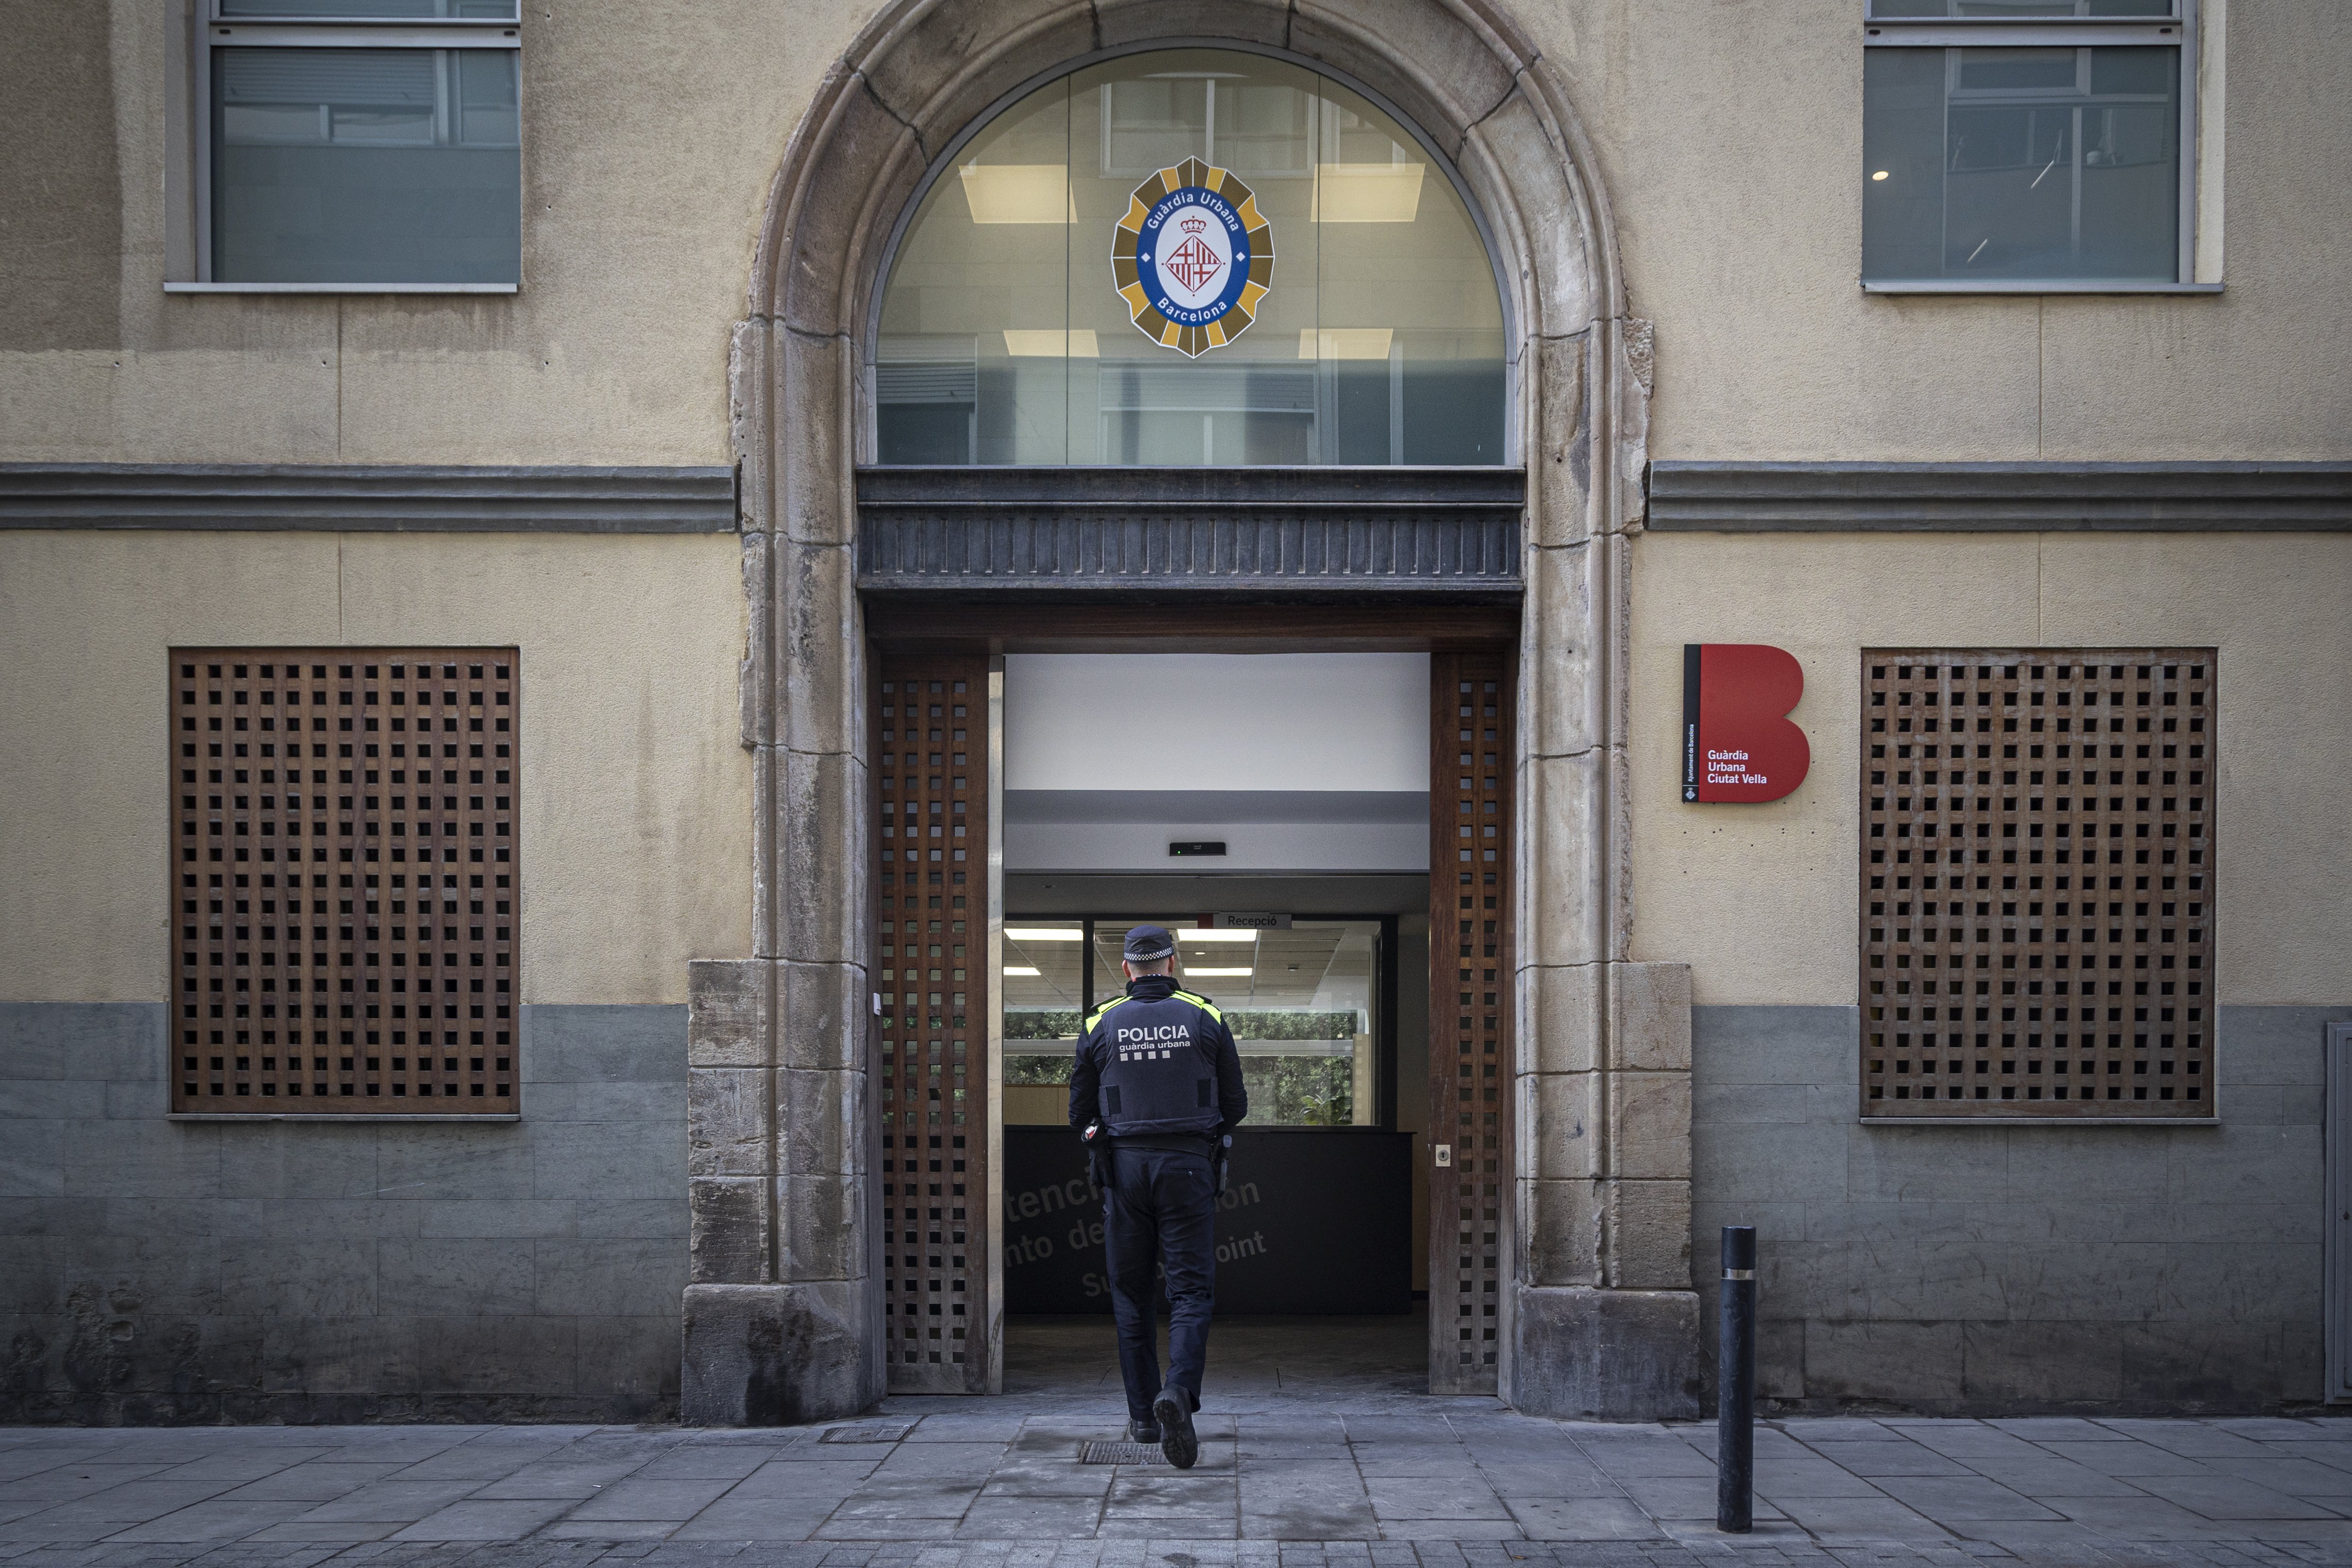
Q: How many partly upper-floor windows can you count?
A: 2